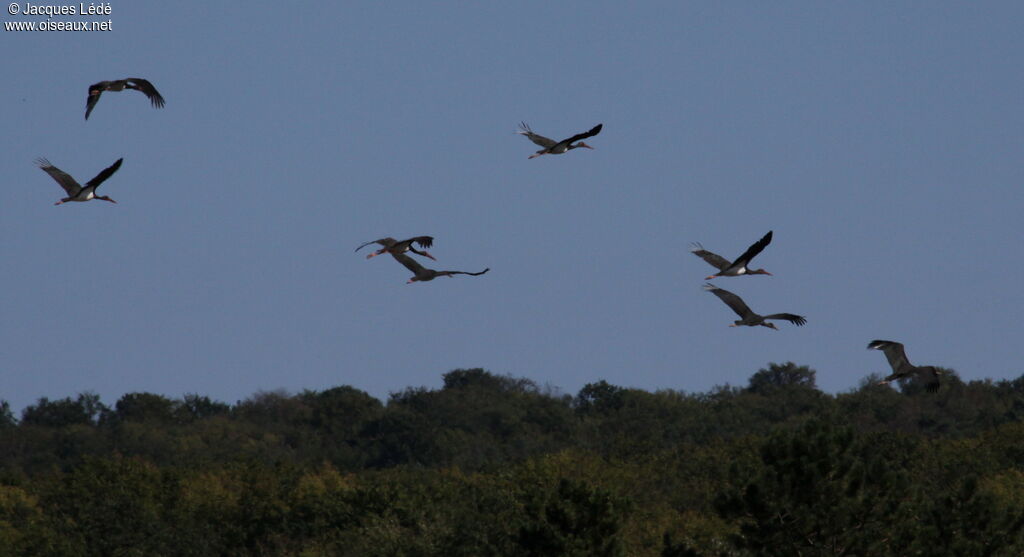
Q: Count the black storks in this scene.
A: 8